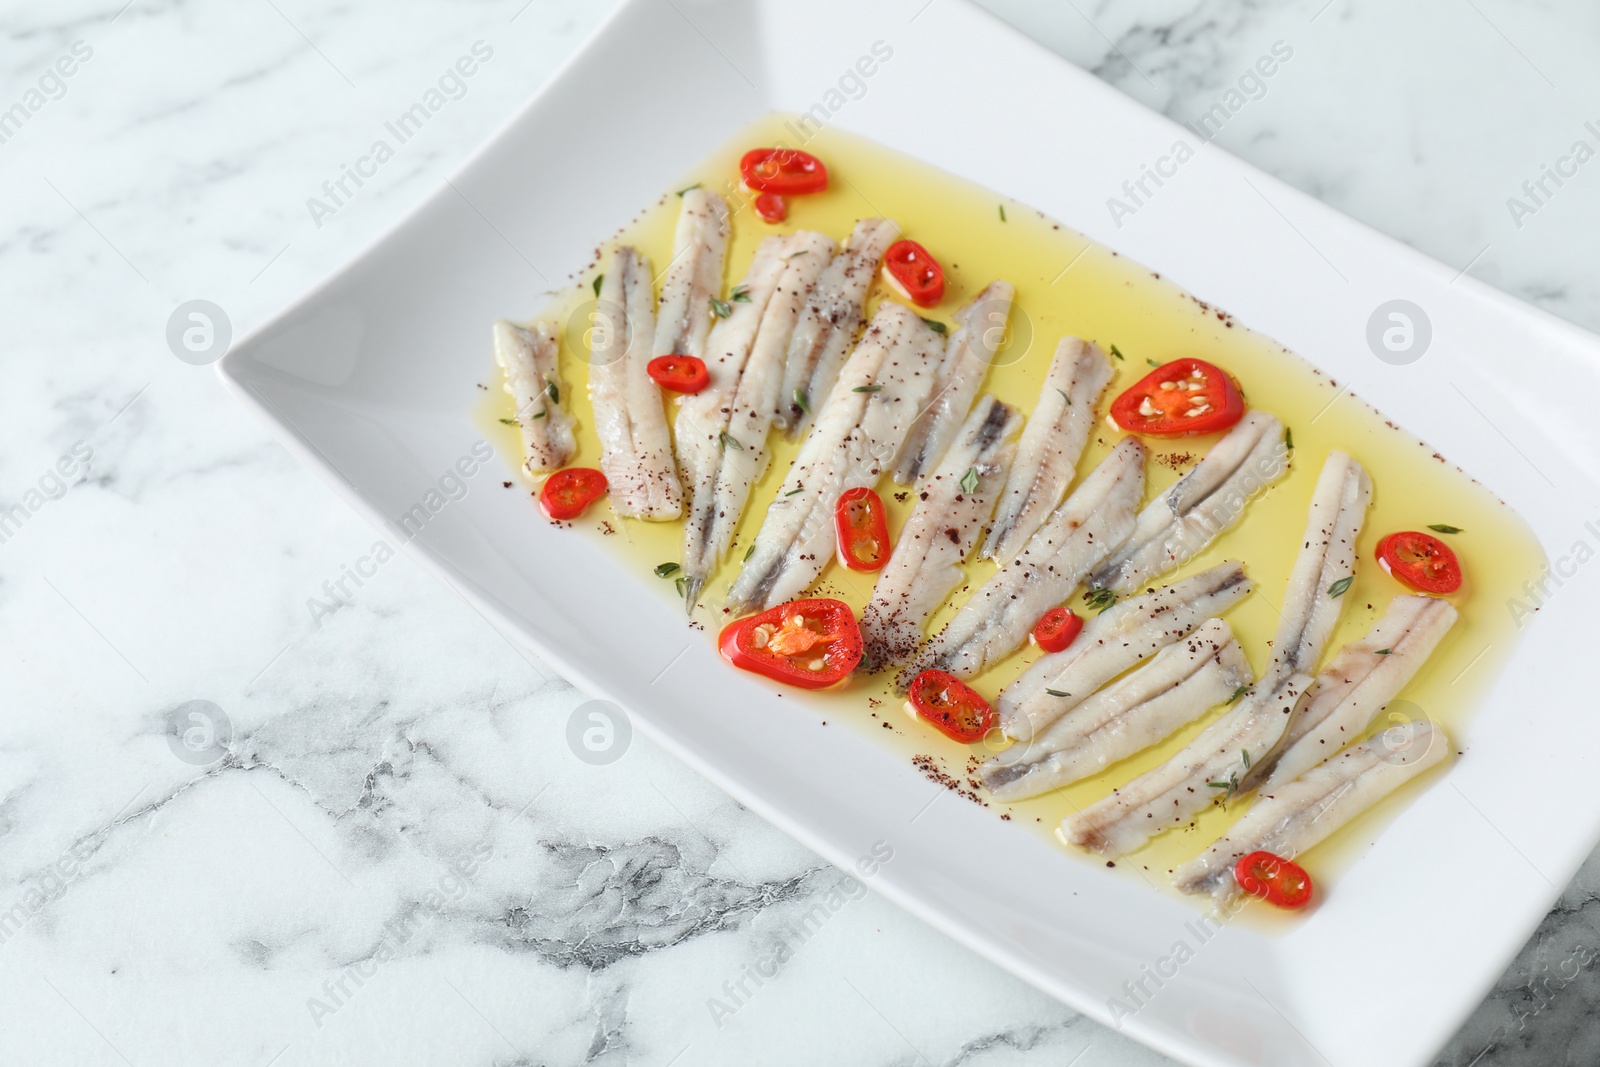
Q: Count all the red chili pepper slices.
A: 12